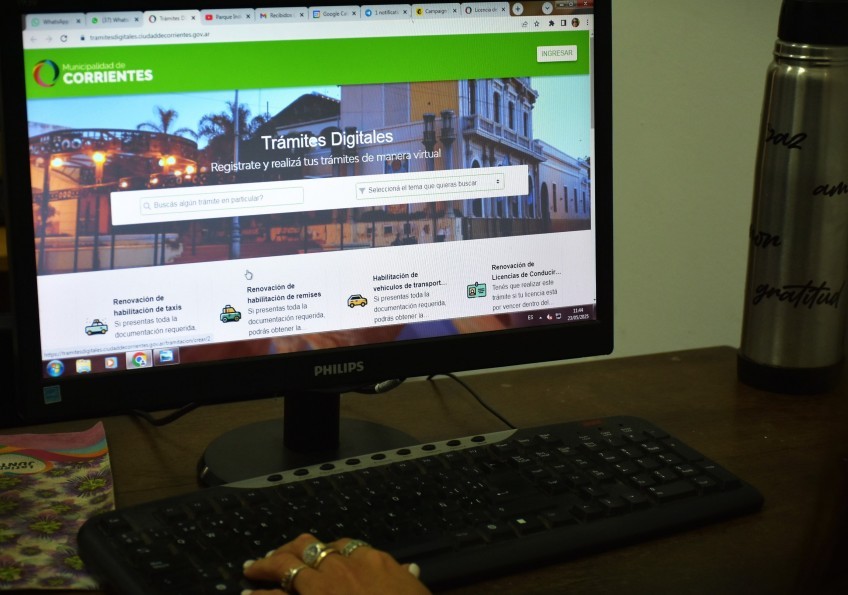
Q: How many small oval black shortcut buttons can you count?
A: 9